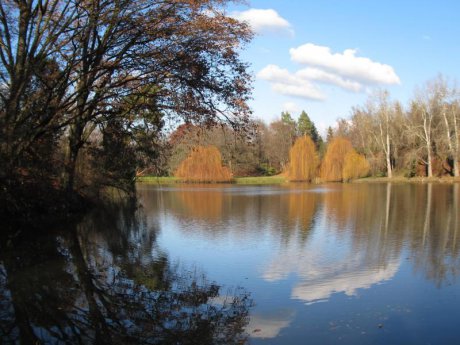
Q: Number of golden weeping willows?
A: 3